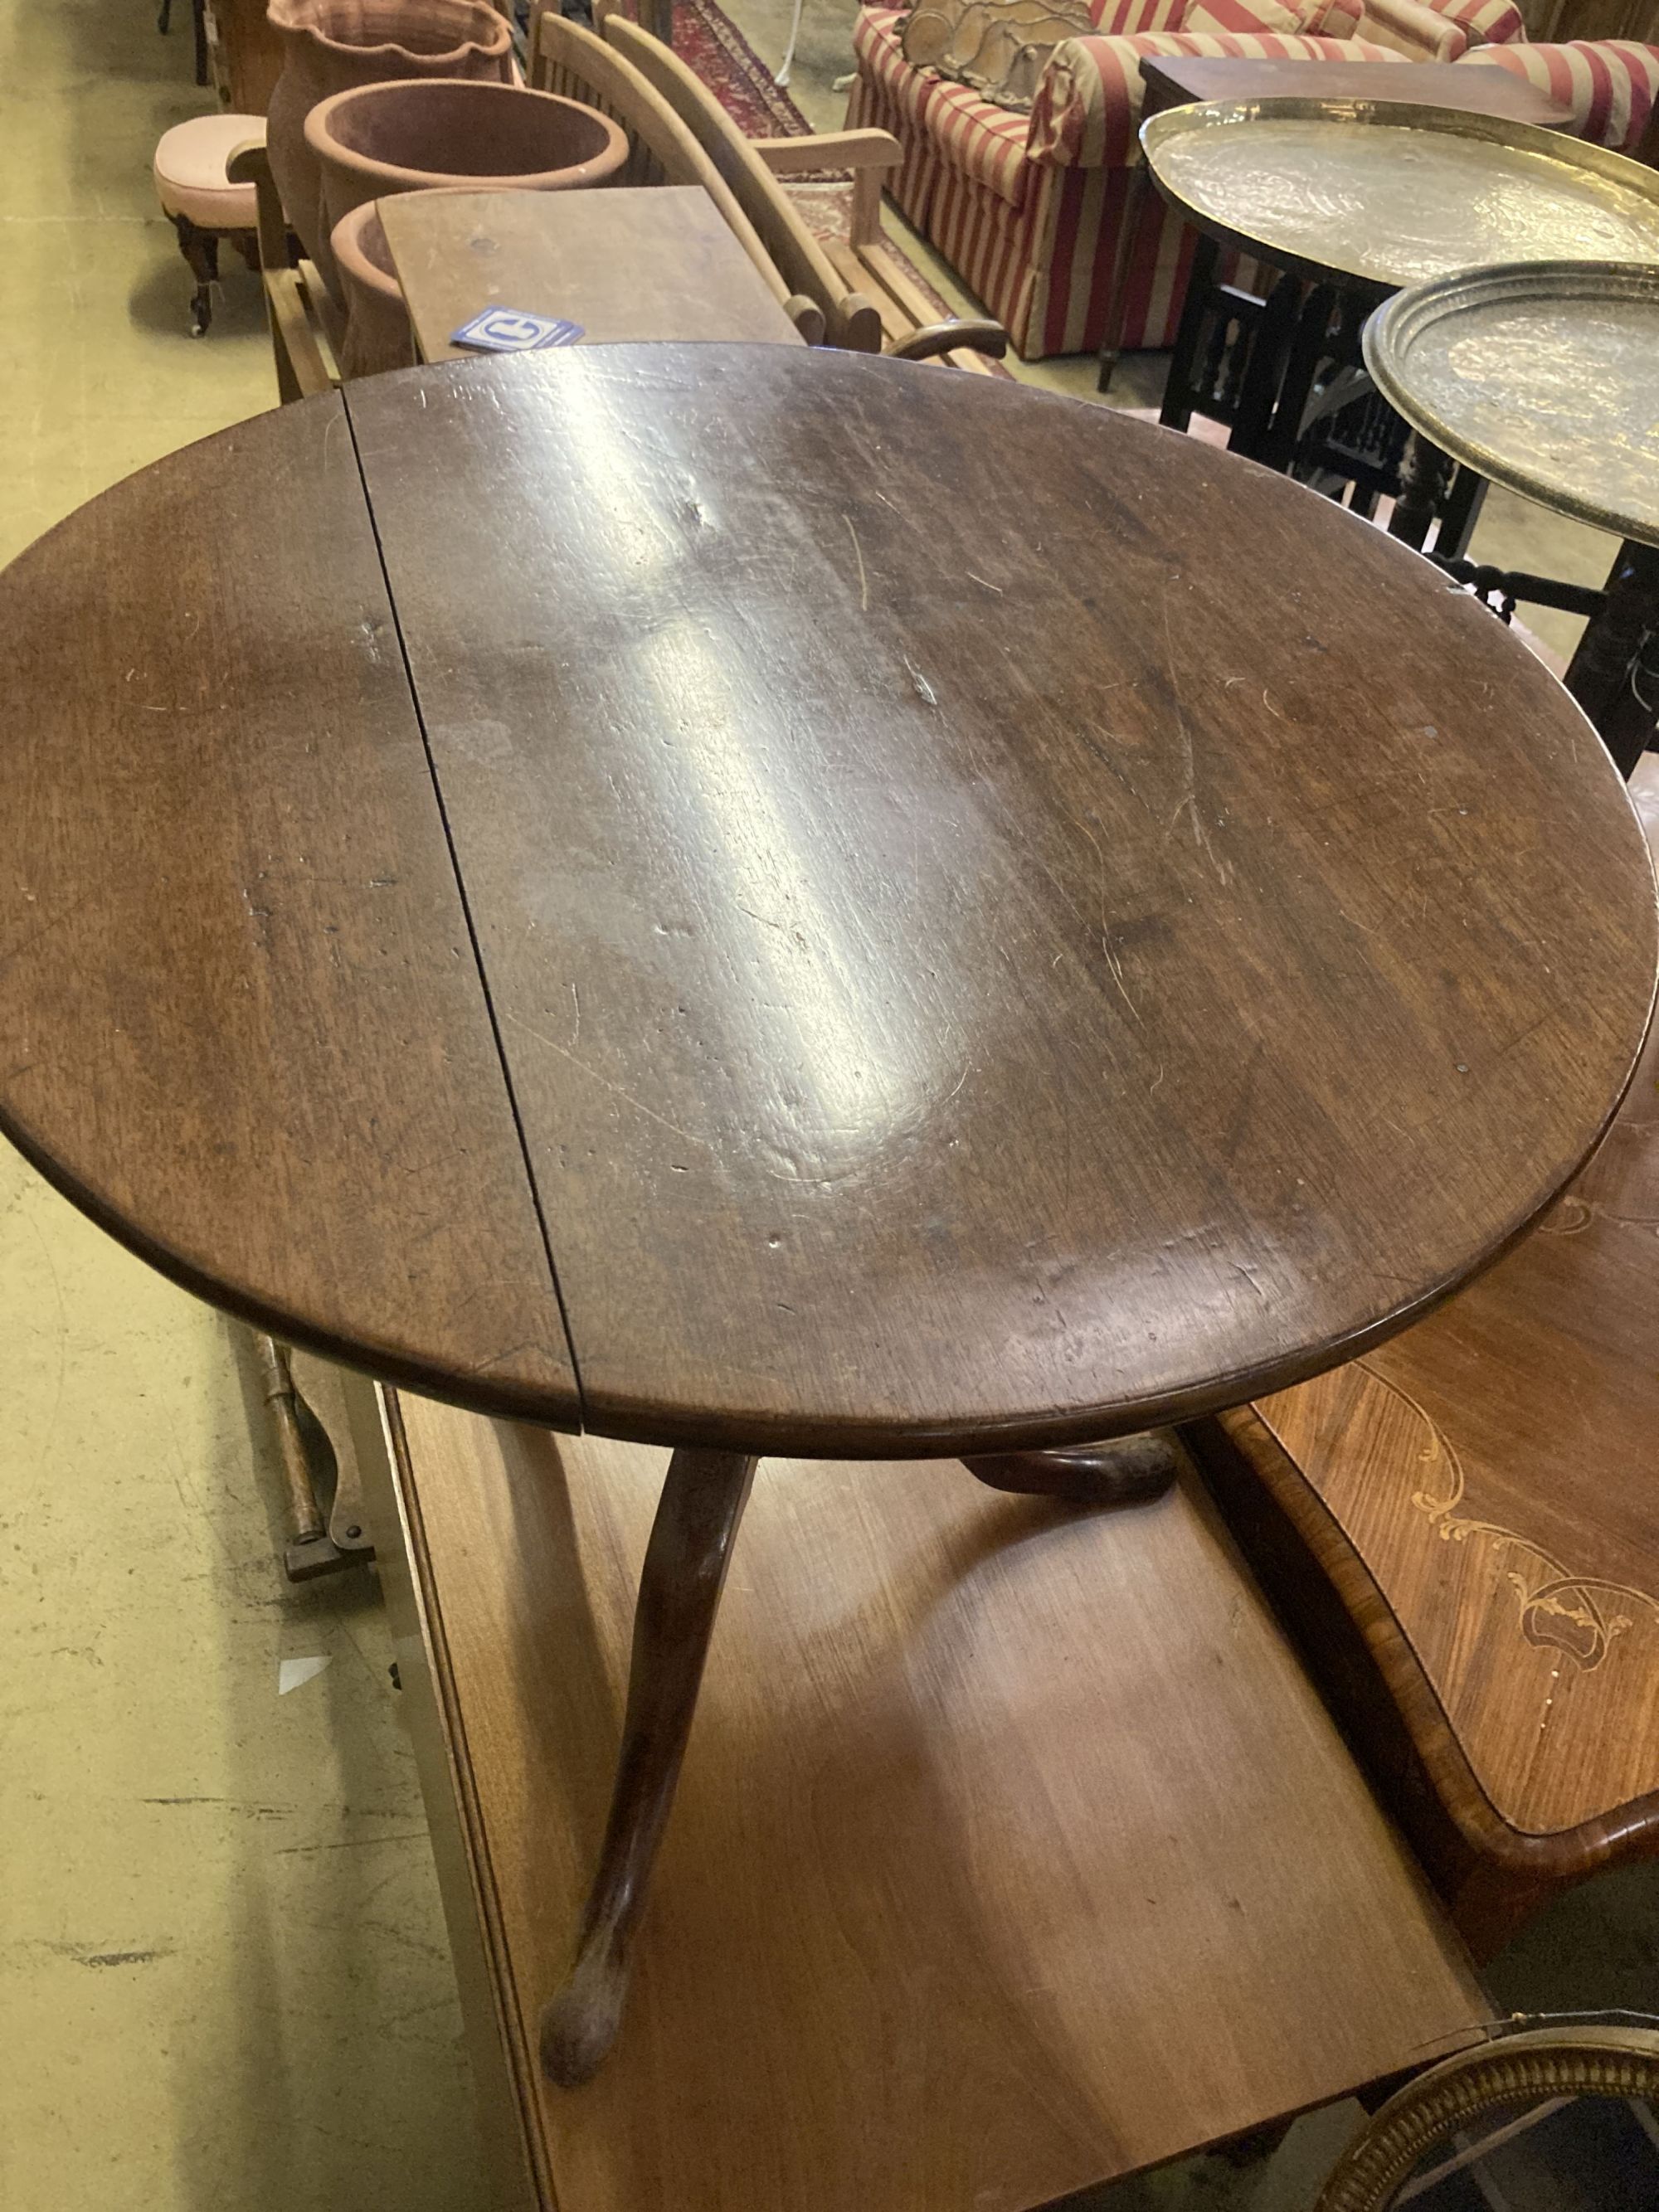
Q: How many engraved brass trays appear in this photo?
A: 2